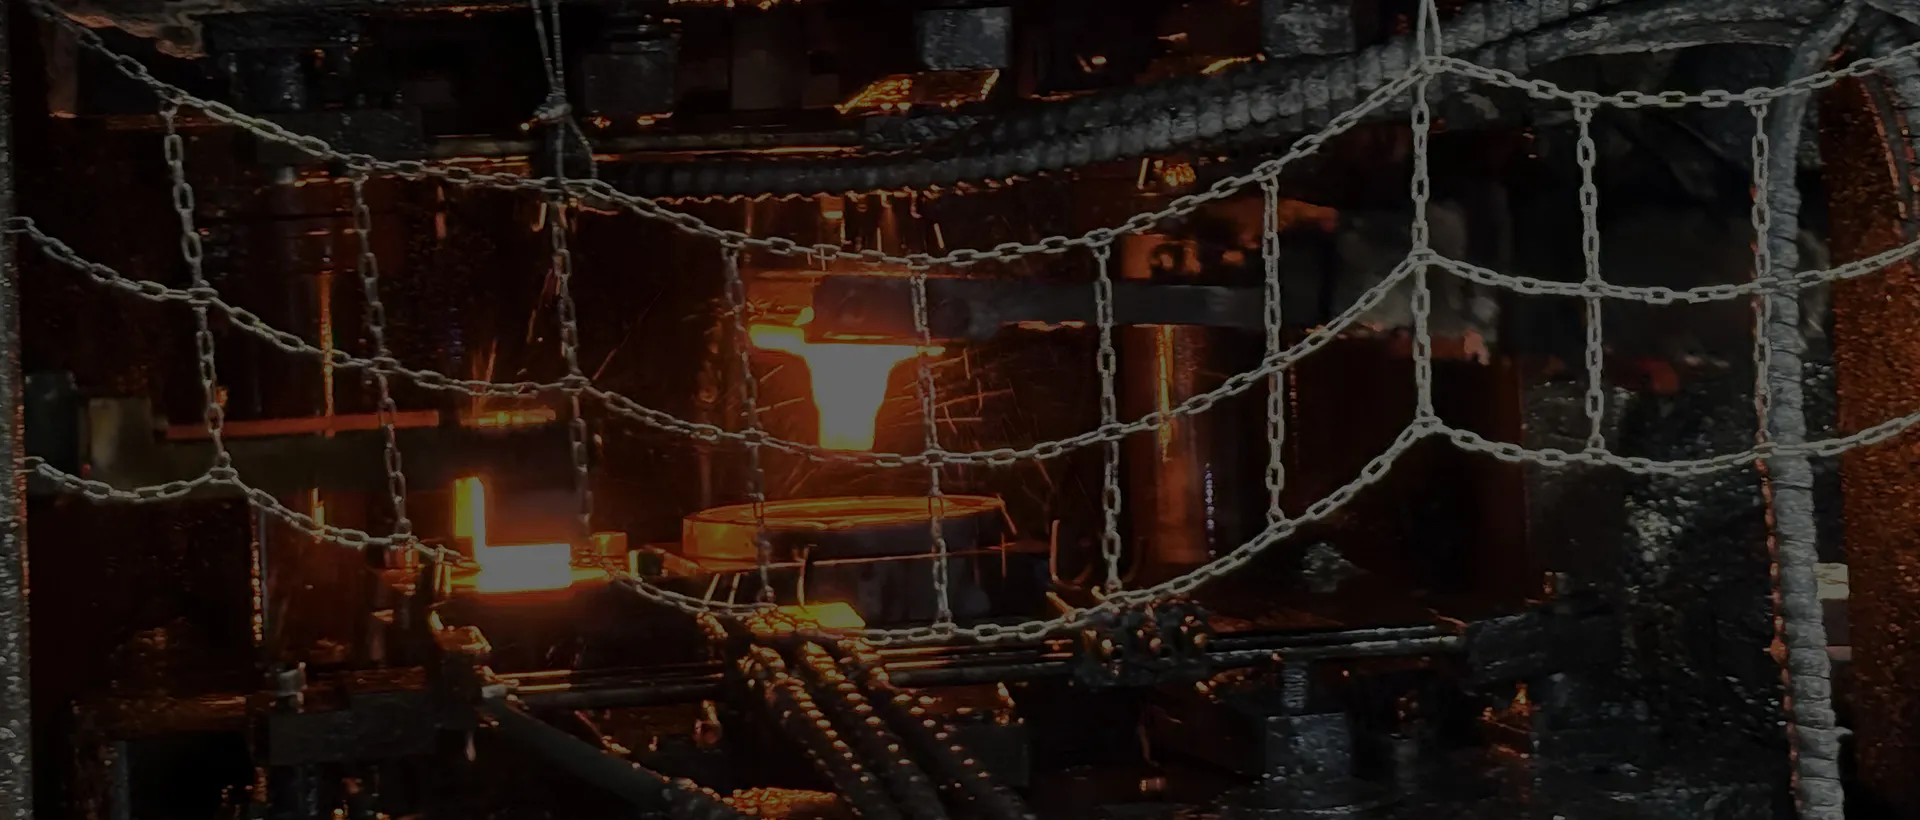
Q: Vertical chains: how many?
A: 10